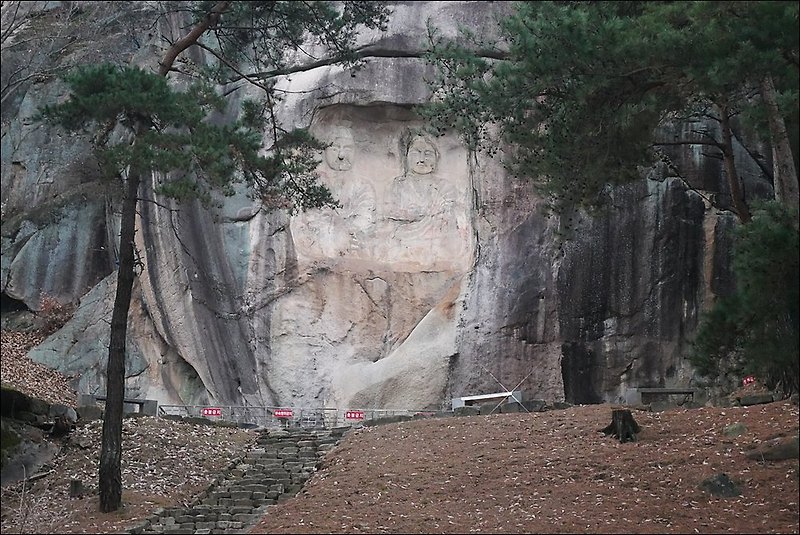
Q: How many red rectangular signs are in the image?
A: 4